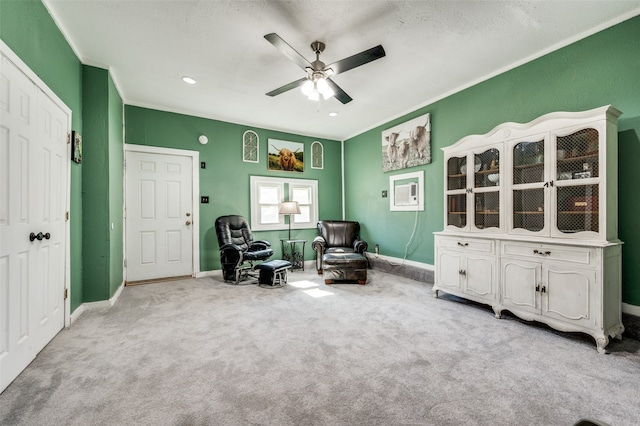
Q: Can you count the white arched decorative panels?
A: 2